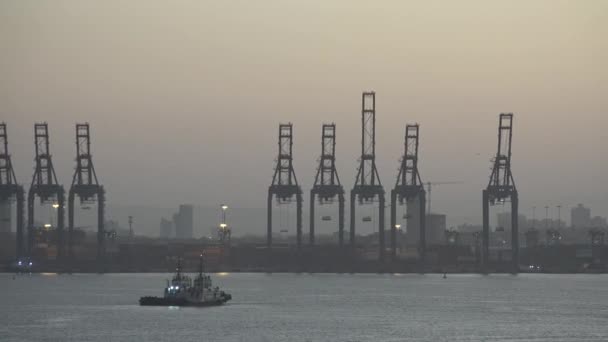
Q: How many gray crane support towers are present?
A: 8